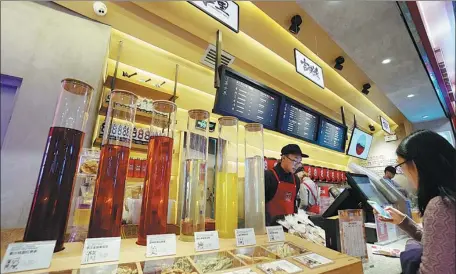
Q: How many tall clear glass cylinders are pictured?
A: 6